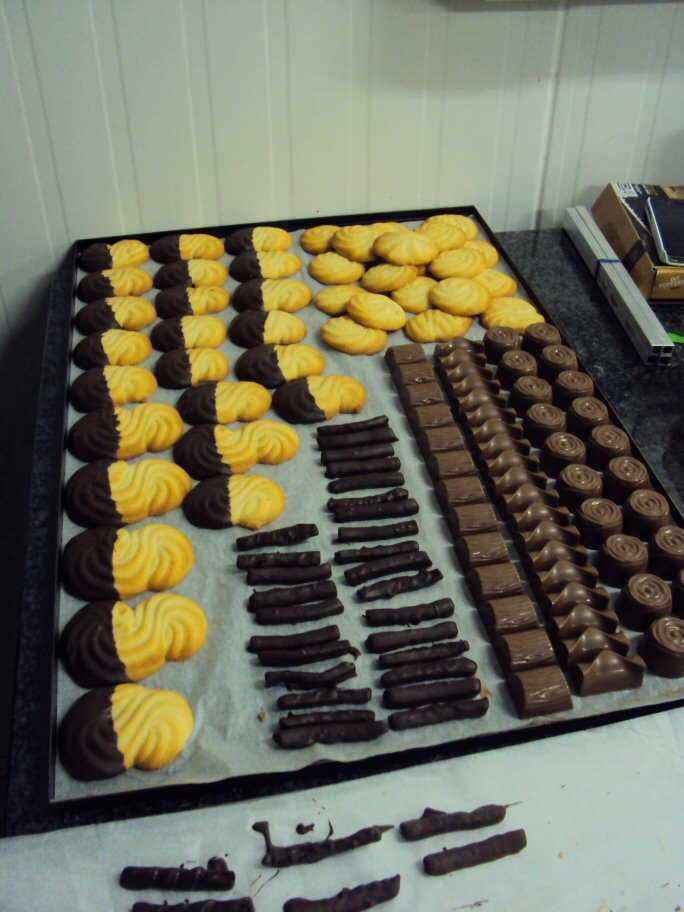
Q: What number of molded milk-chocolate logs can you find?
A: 13